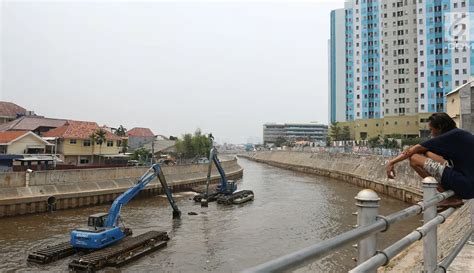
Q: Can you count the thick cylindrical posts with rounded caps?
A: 2